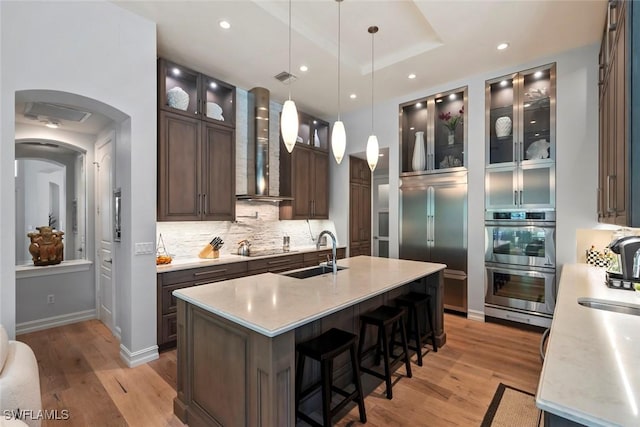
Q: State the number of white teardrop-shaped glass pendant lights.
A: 3